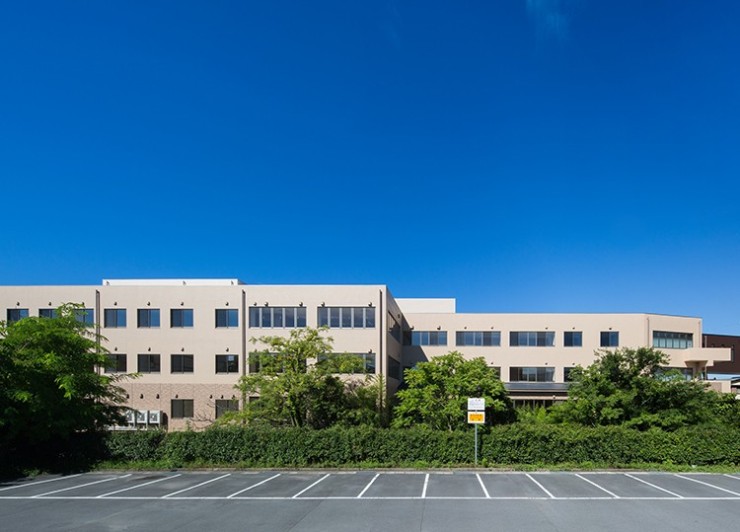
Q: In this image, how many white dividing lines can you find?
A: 14